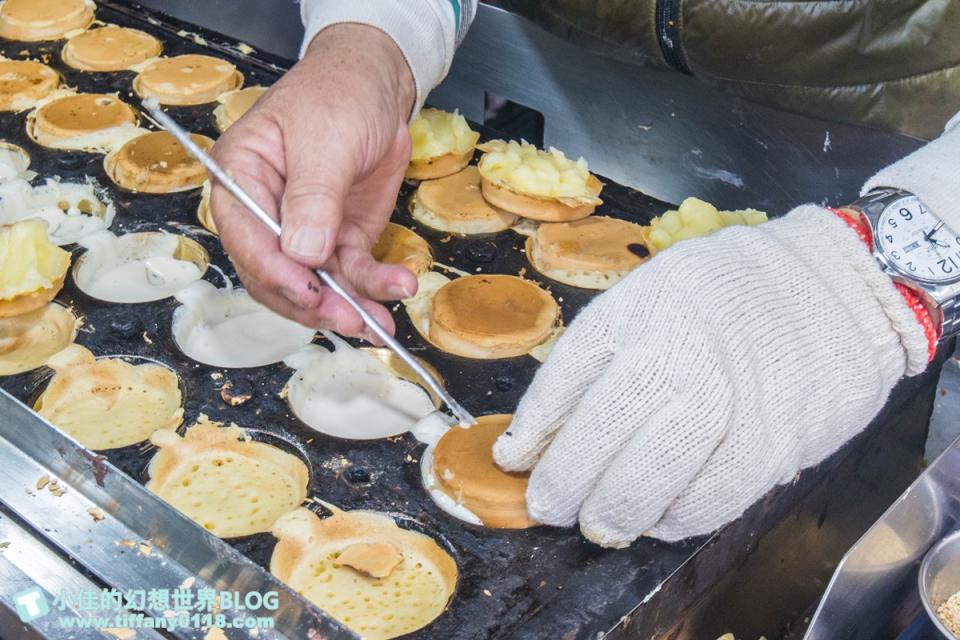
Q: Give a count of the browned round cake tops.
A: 12